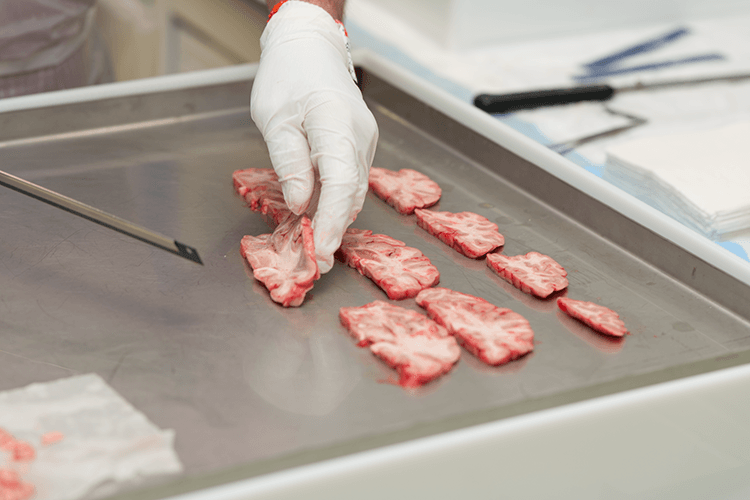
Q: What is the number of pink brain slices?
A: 9